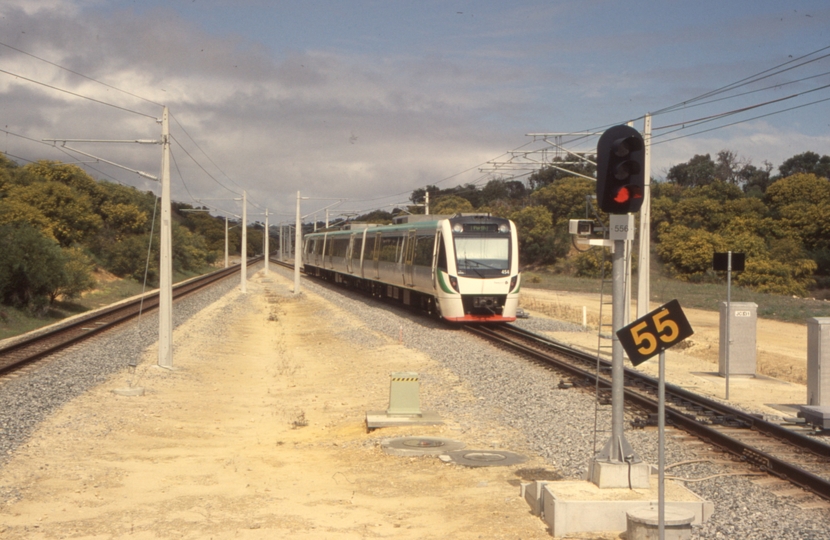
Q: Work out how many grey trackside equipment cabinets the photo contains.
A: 2